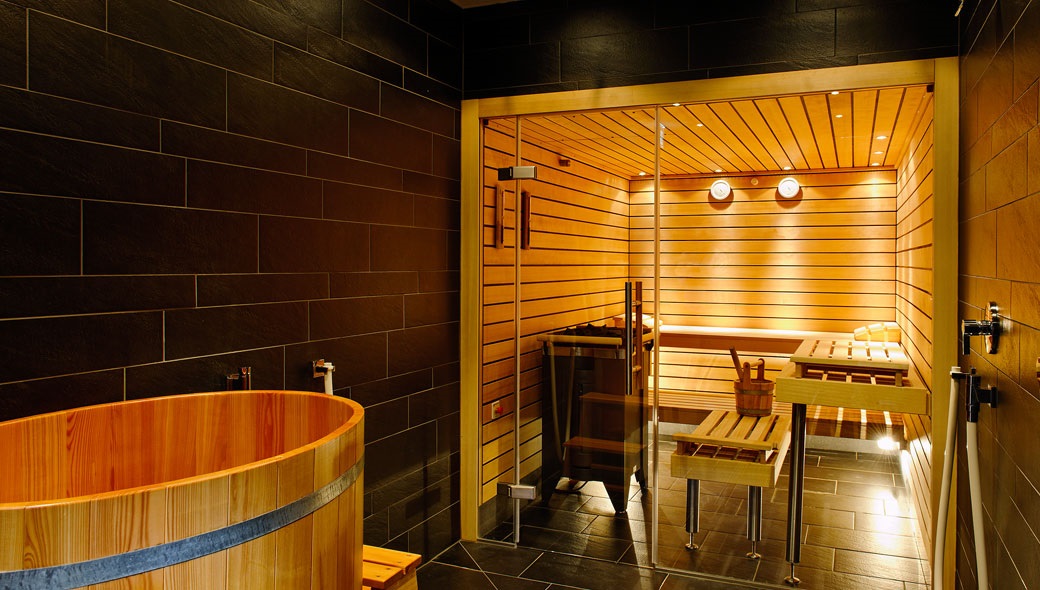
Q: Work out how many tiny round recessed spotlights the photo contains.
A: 10